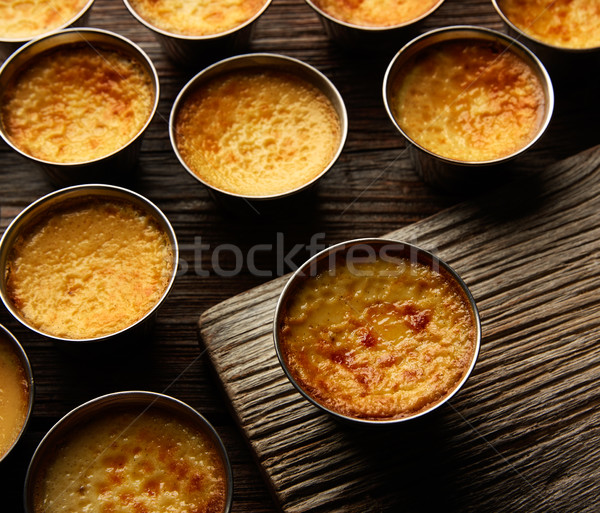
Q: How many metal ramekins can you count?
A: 11